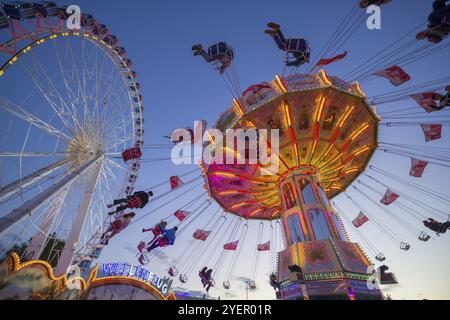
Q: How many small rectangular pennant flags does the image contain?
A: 12